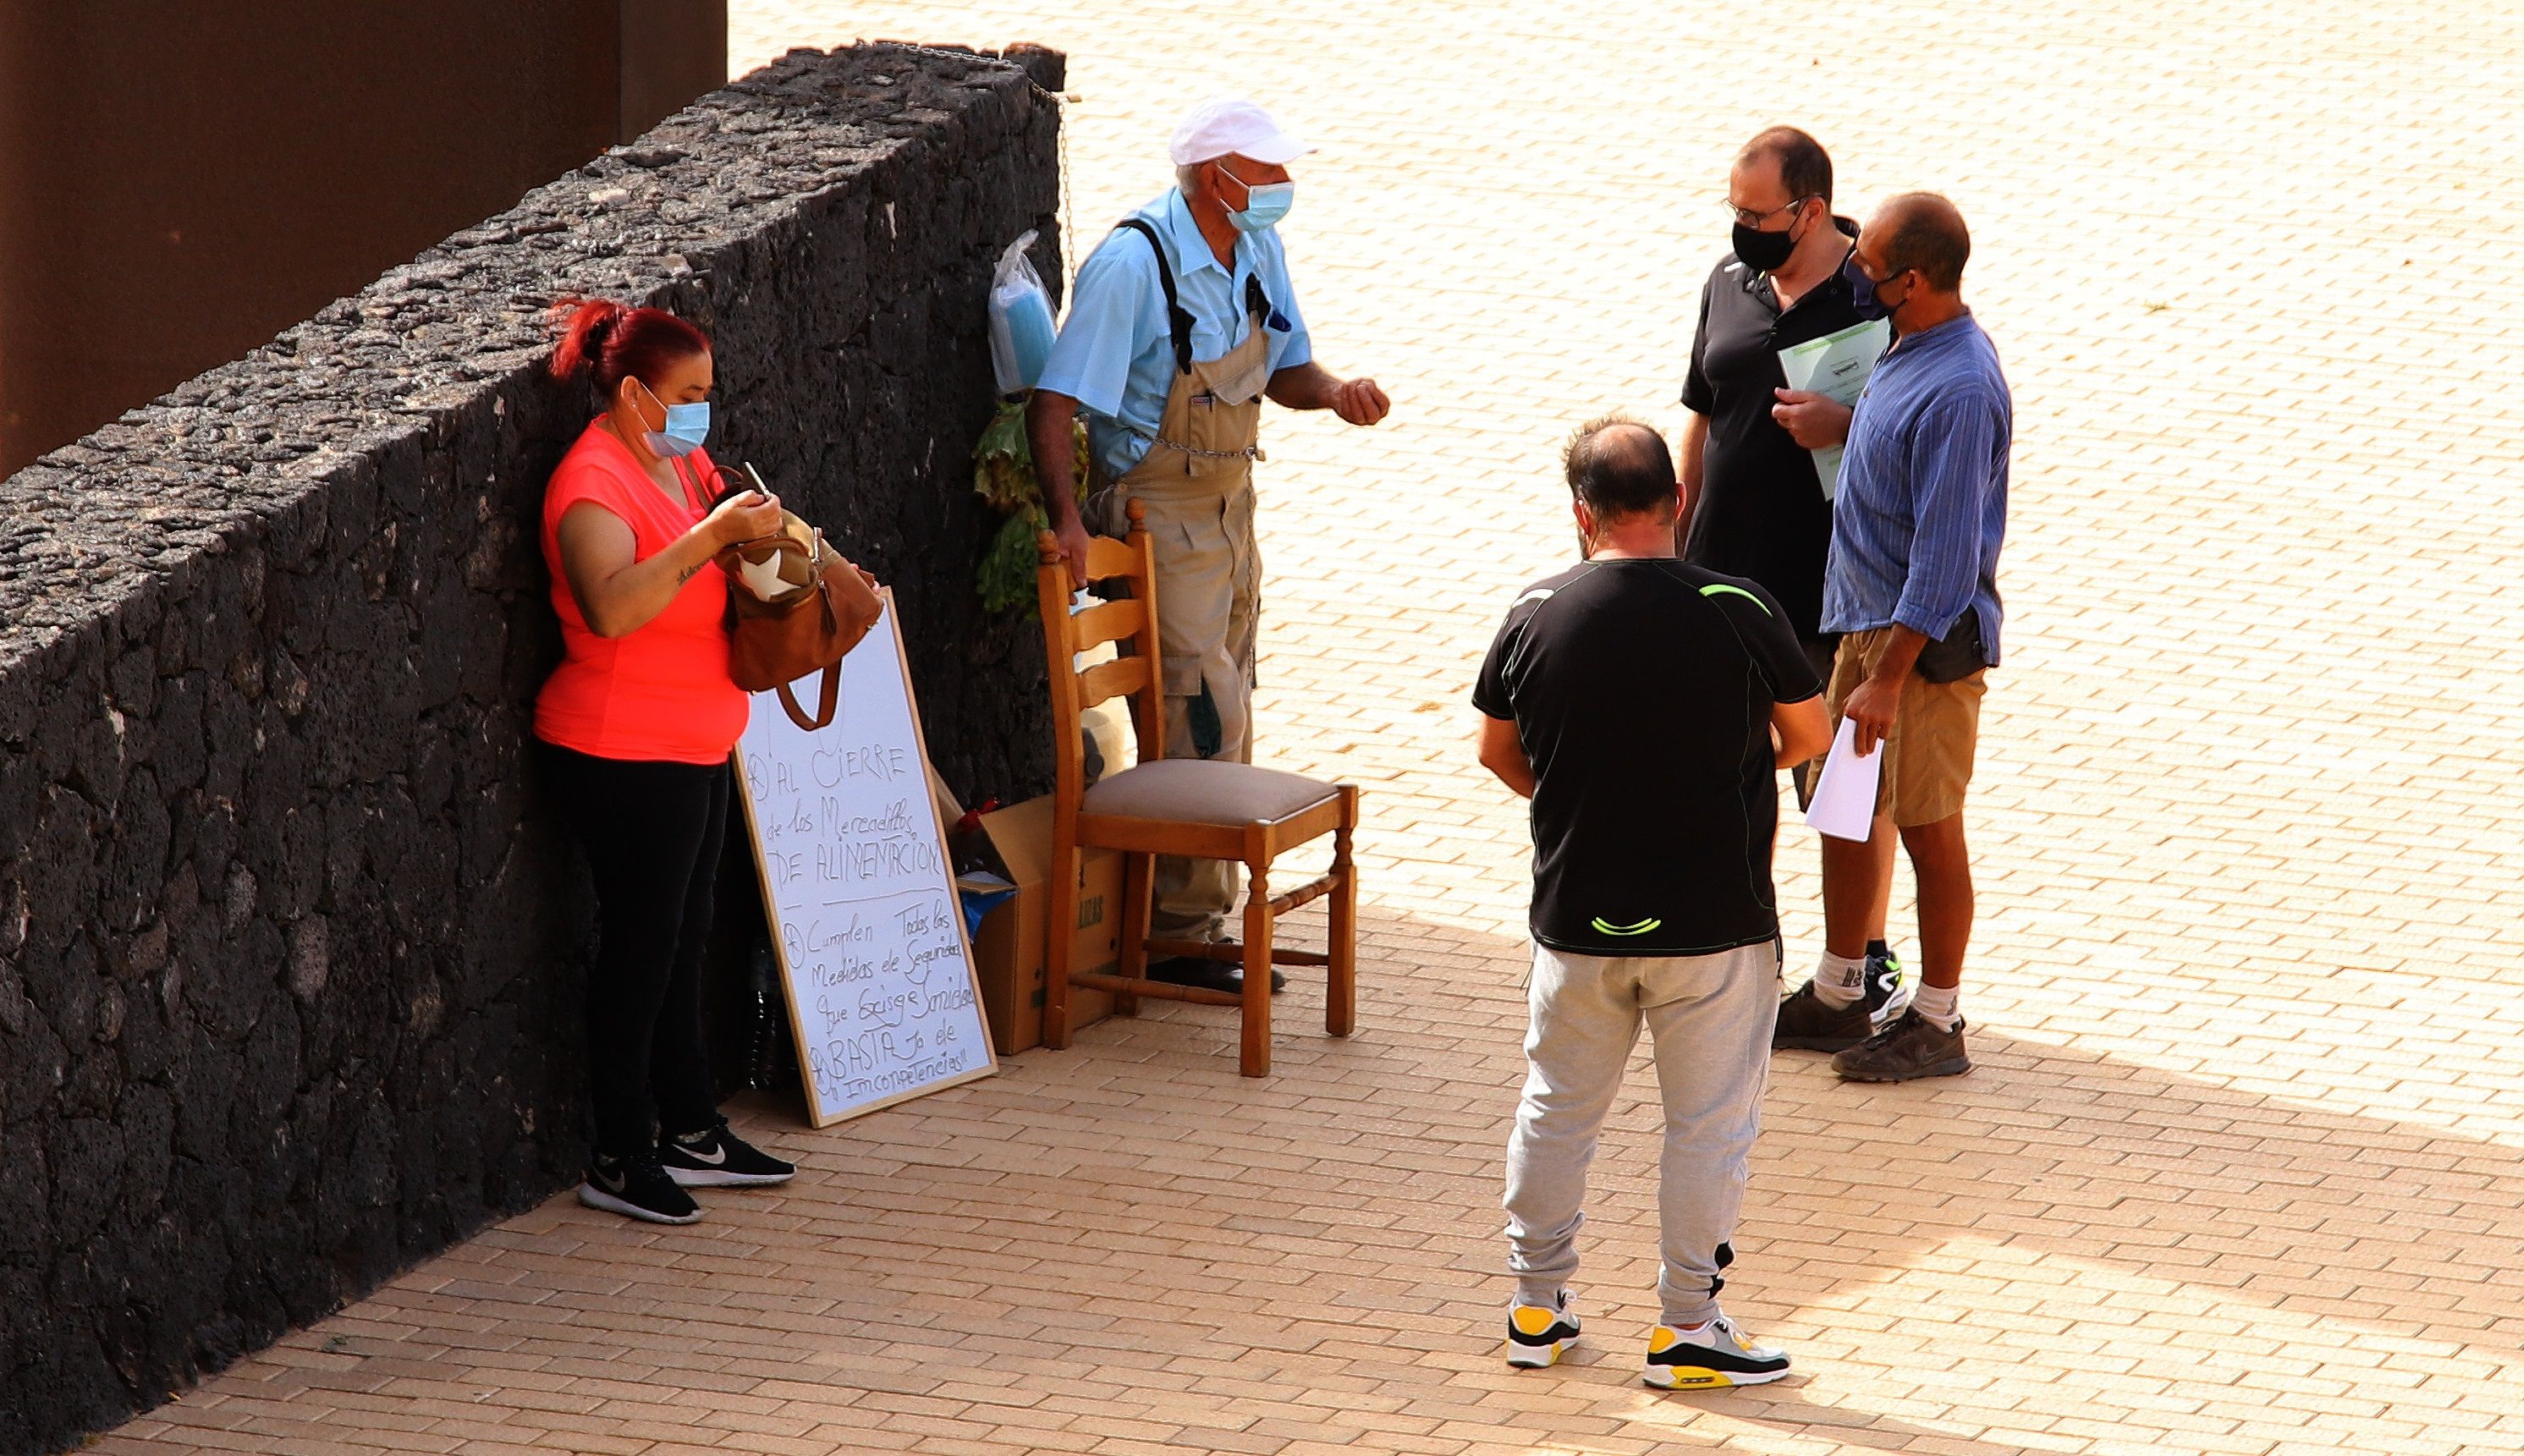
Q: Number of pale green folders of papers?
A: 1